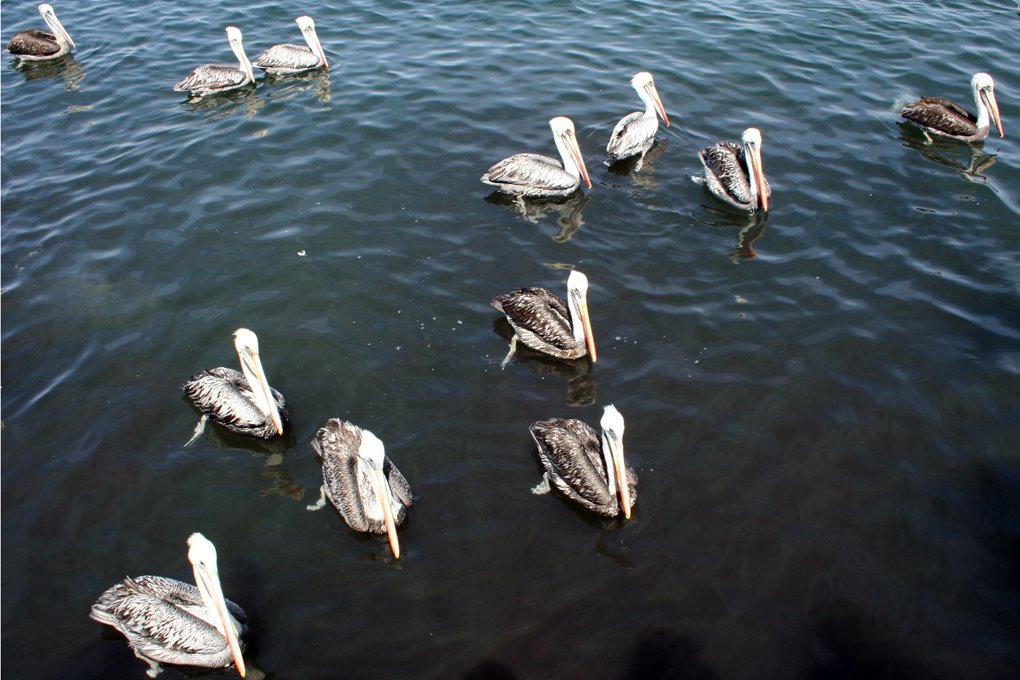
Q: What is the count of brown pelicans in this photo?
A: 12